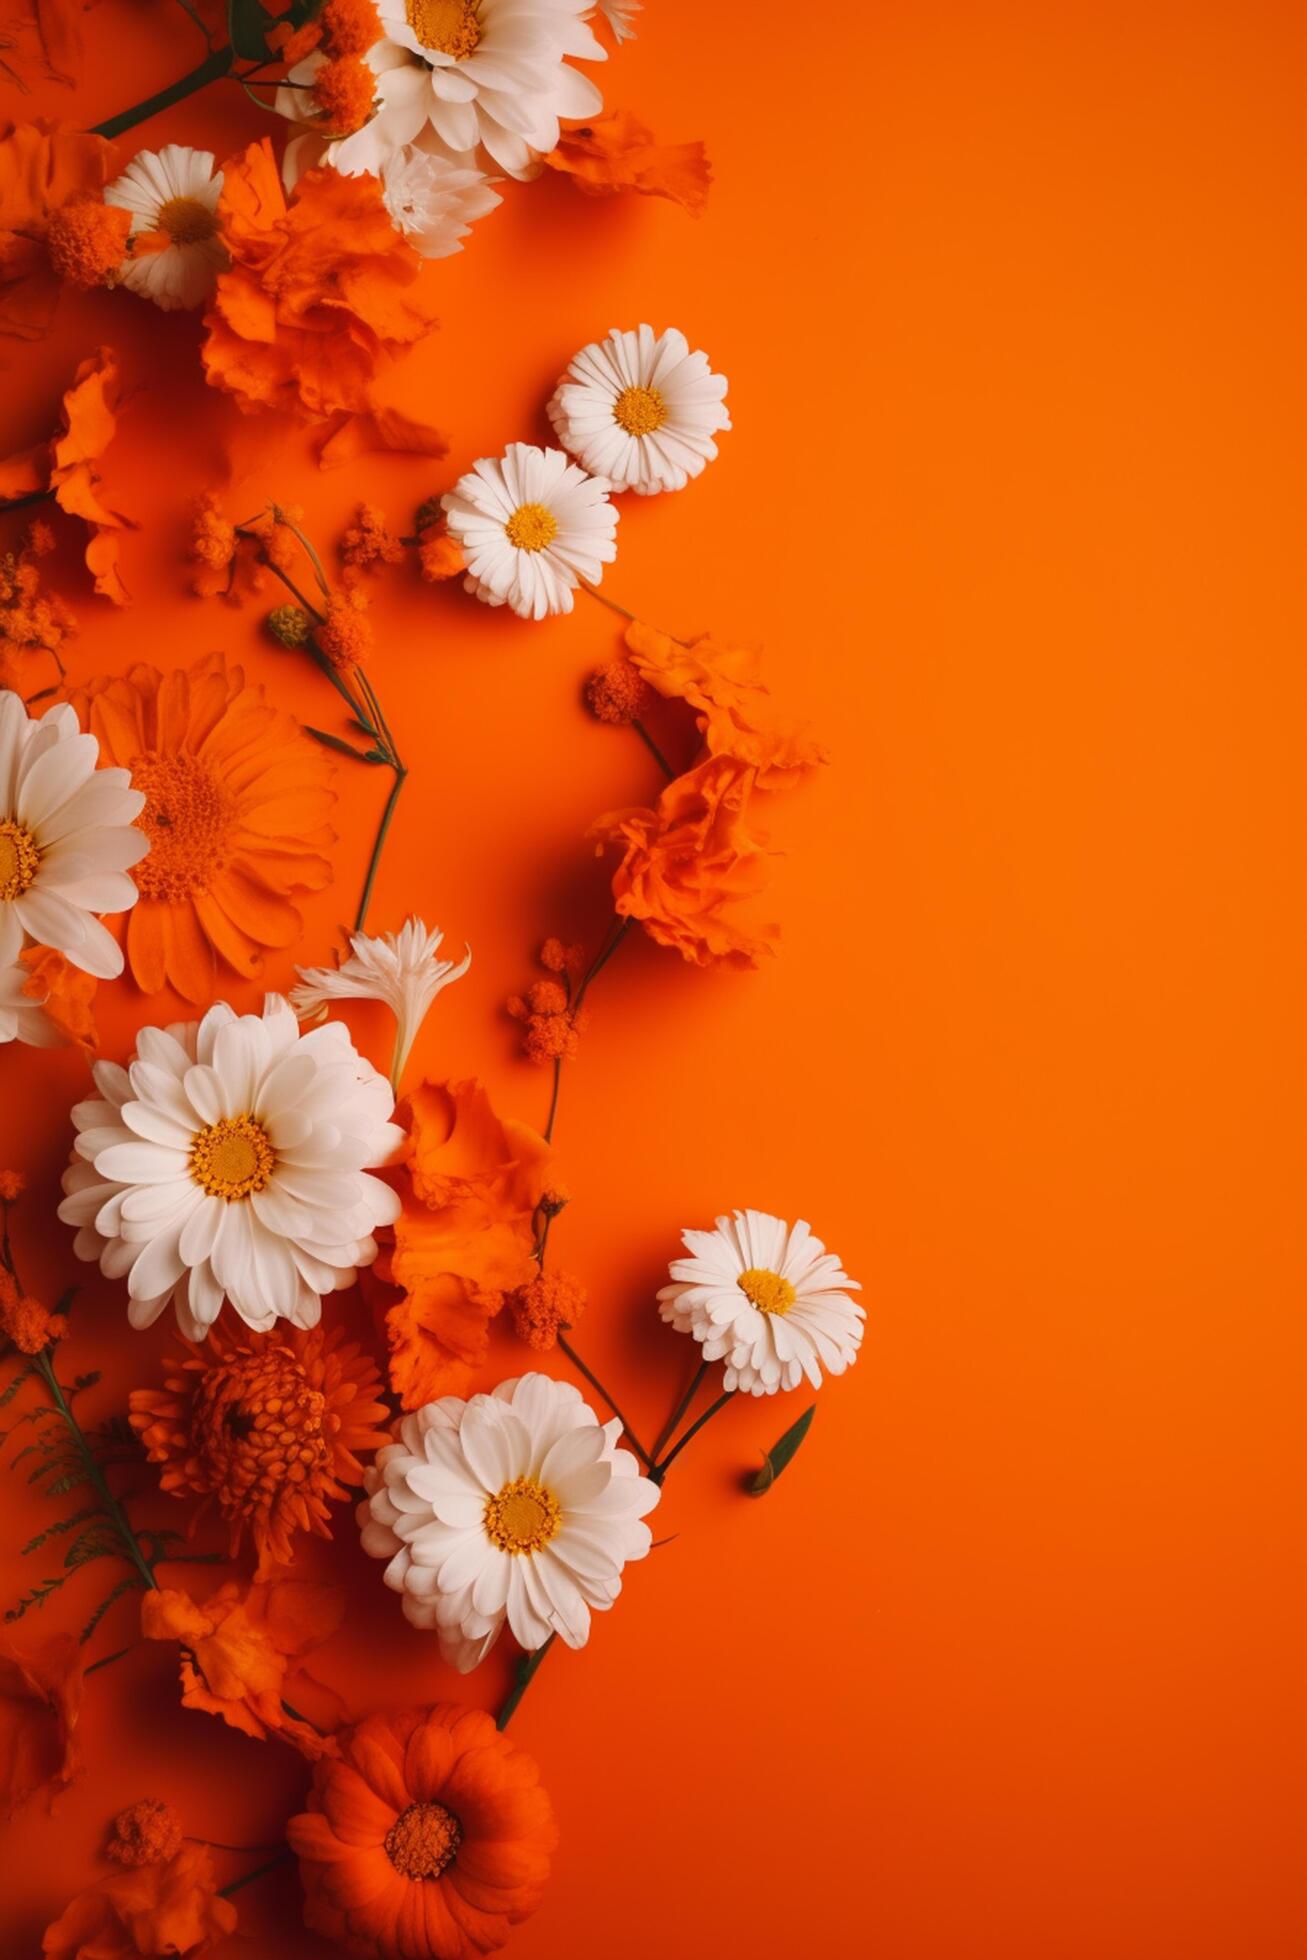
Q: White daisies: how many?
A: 8